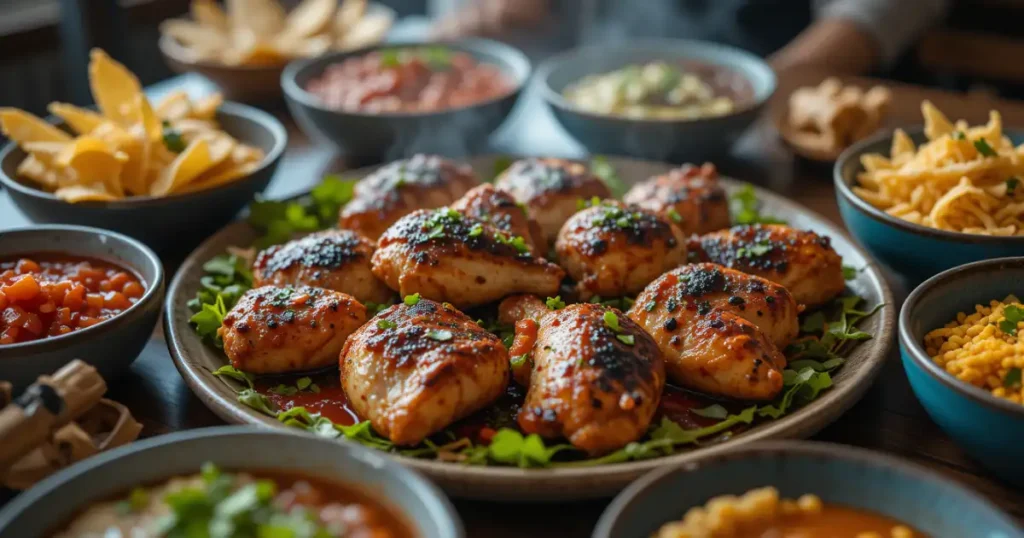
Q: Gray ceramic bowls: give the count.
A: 6